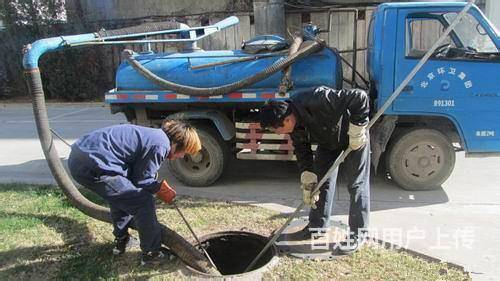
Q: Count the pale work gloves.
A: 2